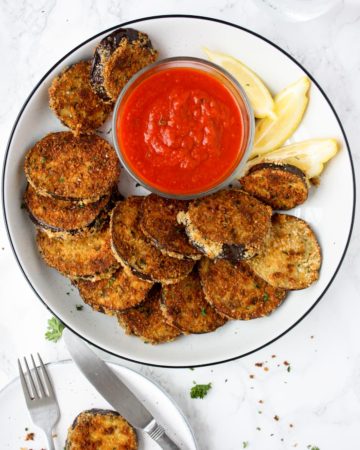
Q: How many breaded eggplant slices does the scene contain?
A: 15